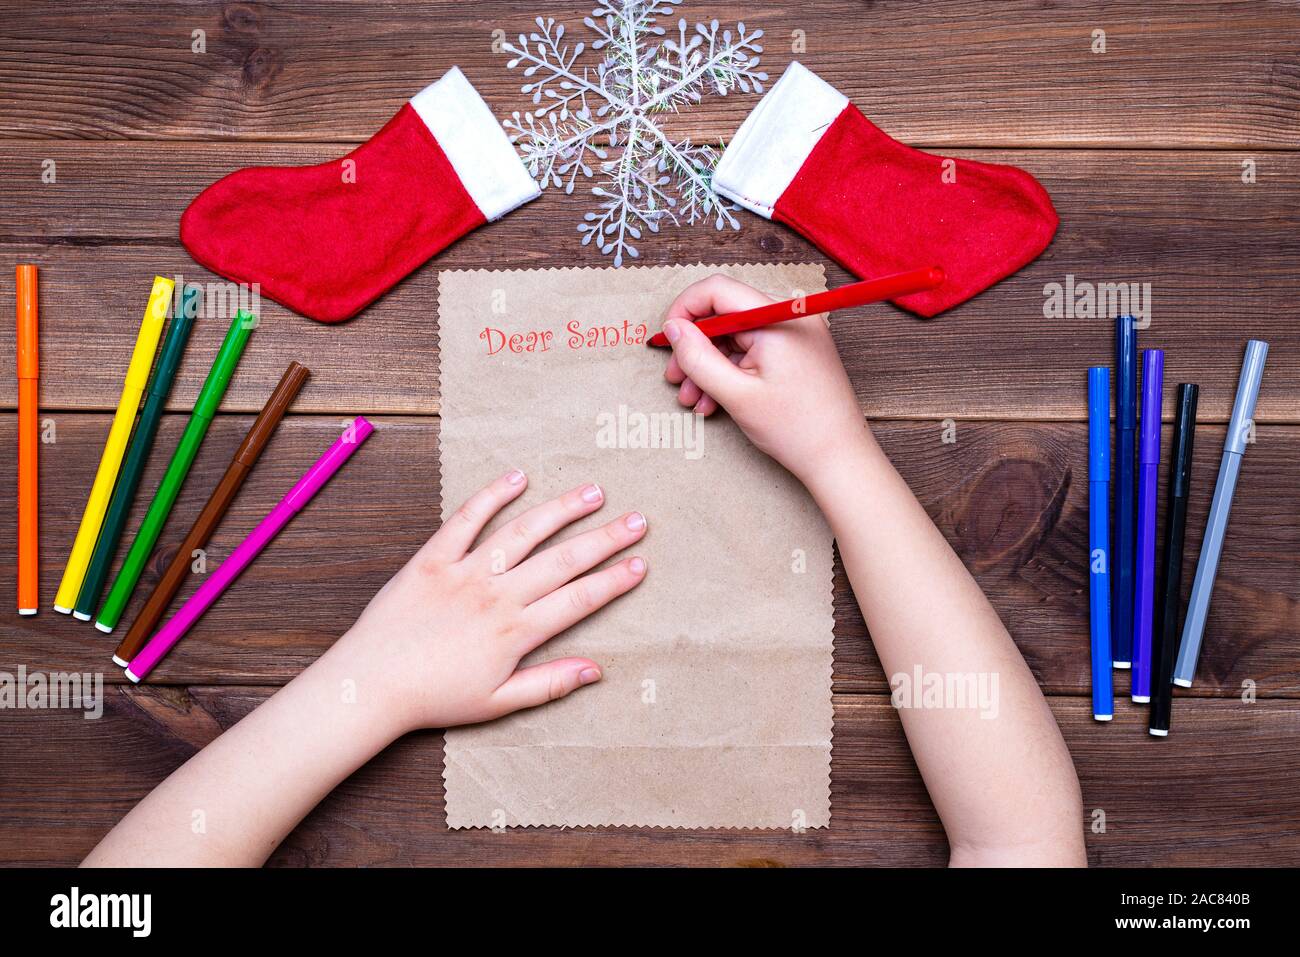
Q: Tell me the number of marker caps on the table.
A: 11